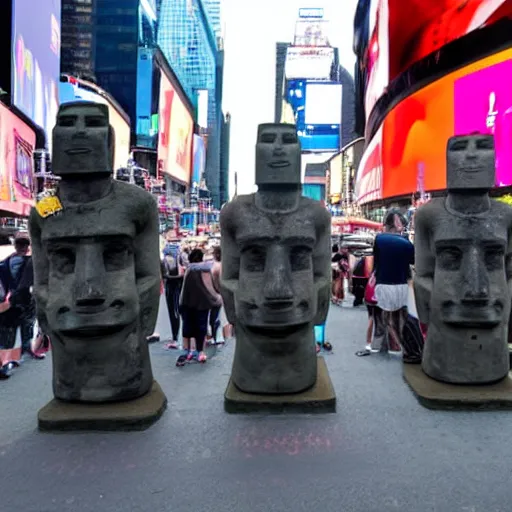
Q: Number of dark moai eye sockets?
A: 12